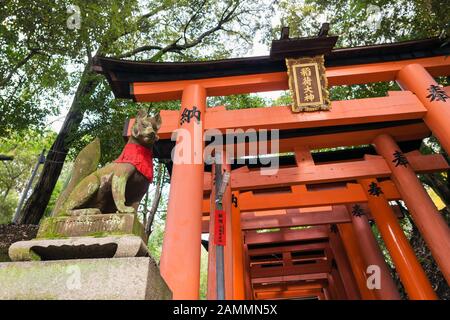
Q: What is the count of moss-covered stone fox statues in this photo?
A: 1